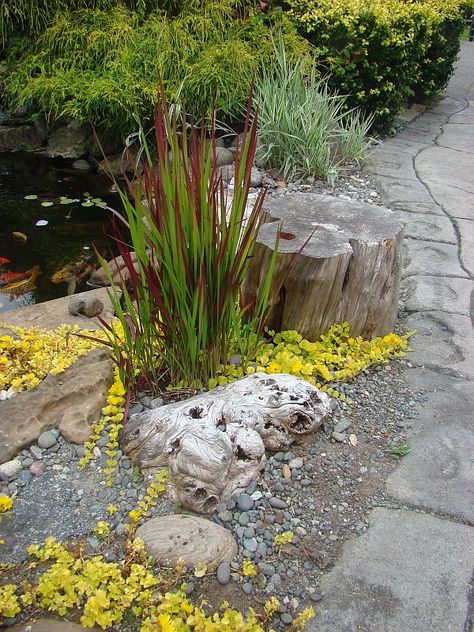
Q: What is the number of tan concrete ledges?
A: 1